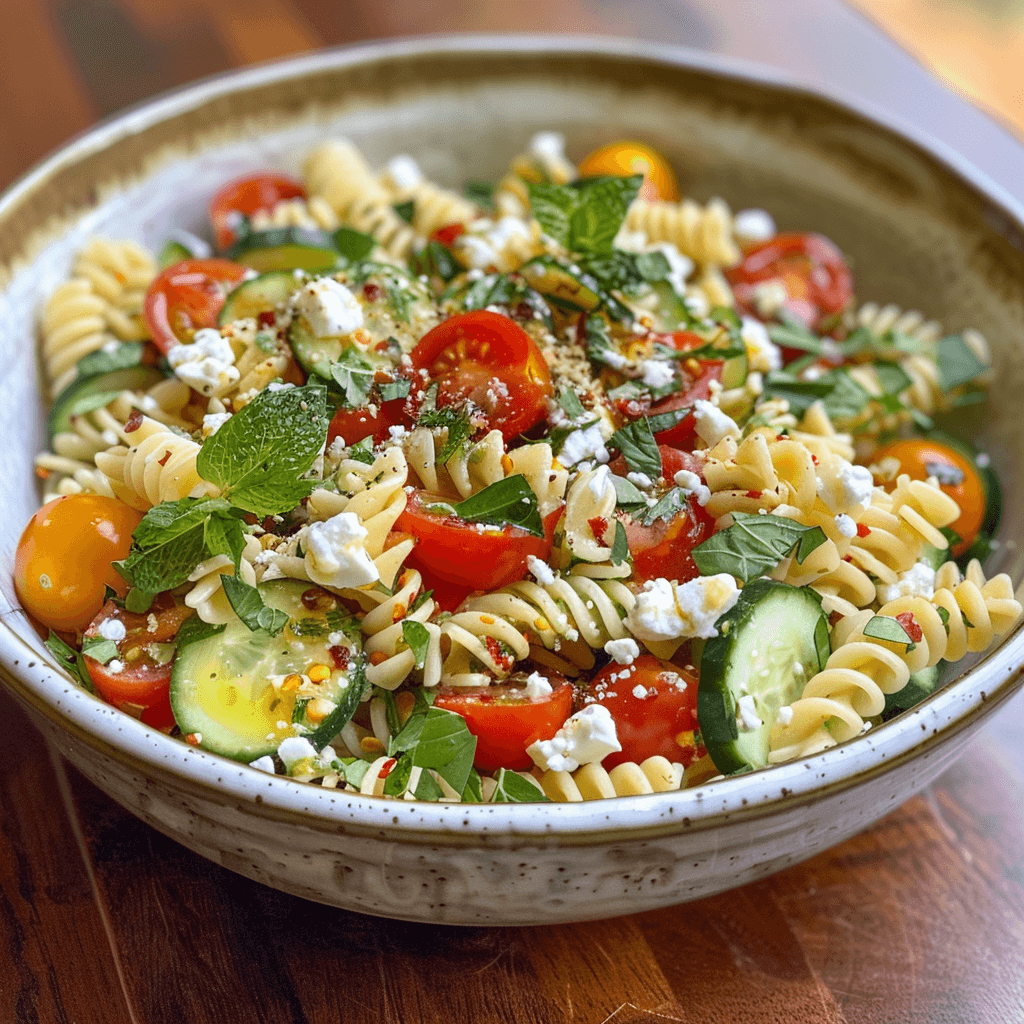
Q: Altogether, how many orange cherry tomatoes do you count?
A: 3